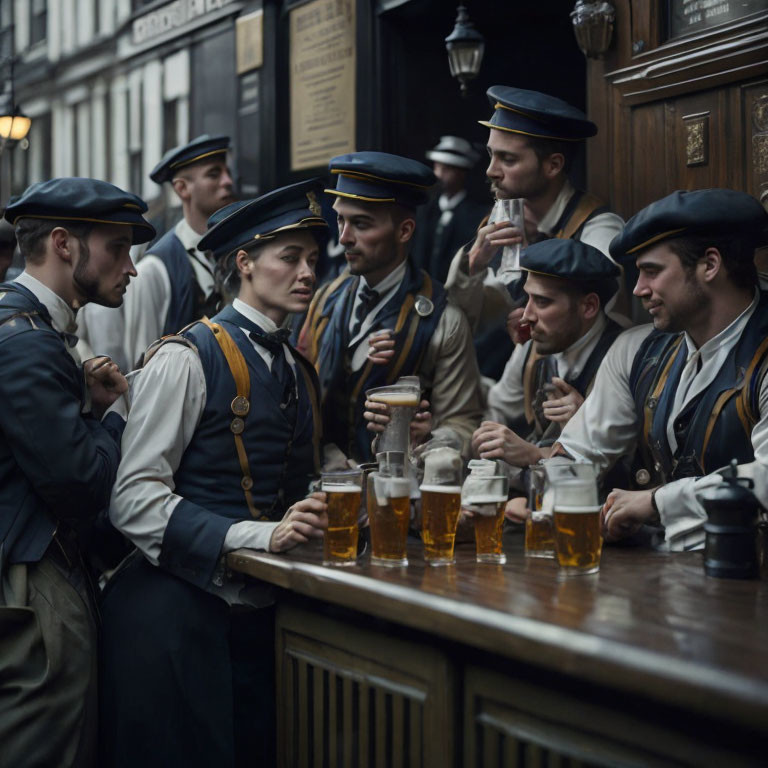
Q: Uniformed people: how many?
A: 7